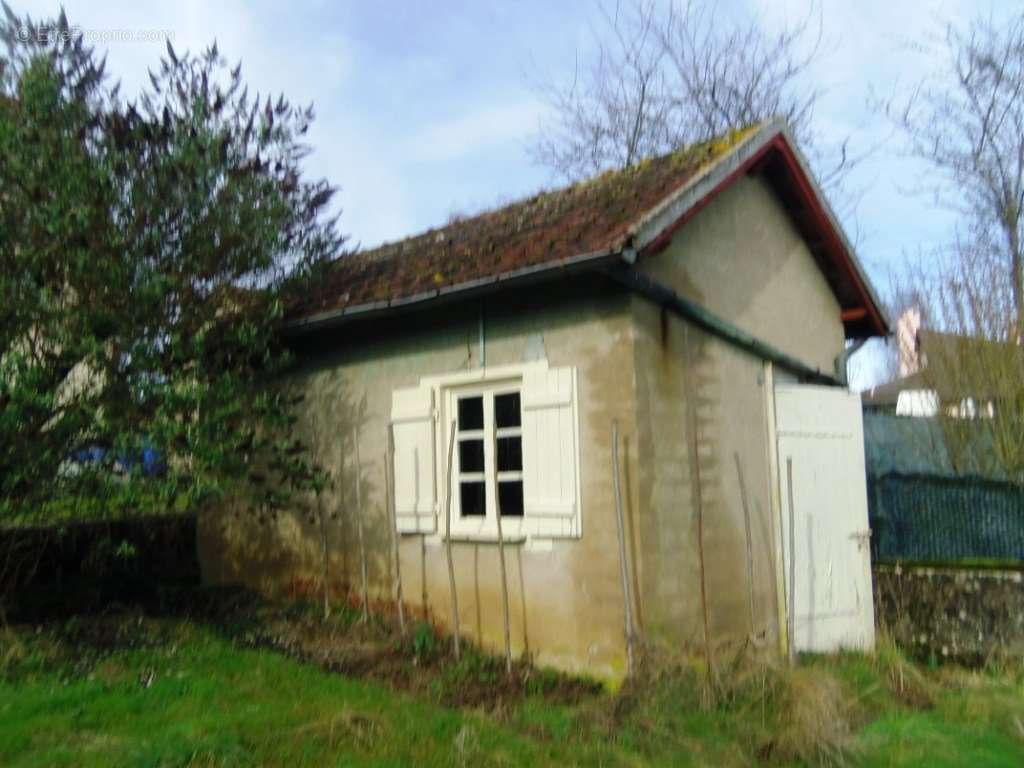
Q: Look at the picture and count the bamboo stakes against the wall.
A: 9